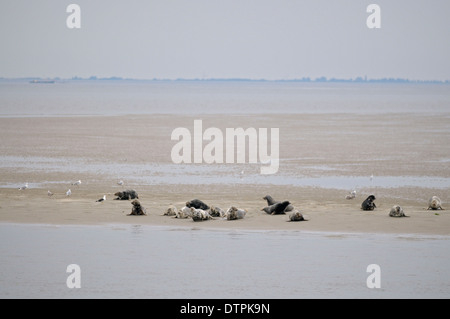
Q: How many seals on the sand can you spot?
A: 14